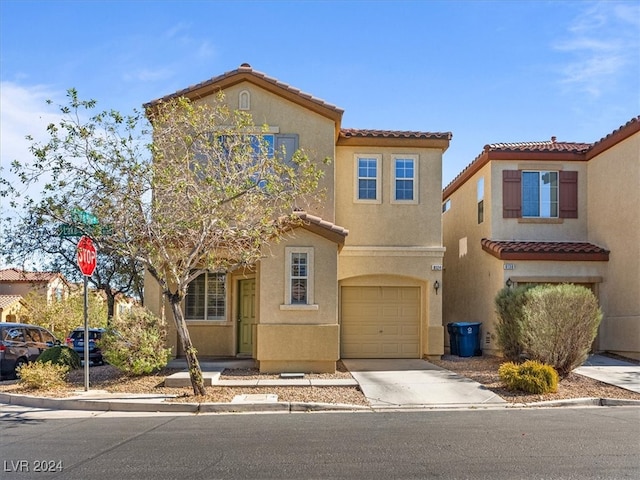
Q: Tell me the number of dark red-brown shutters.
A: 2